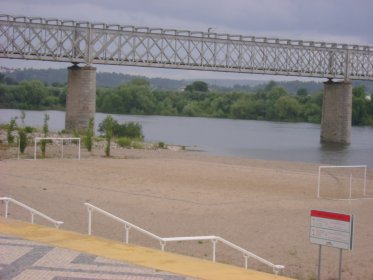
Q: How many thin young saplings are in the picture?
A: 5